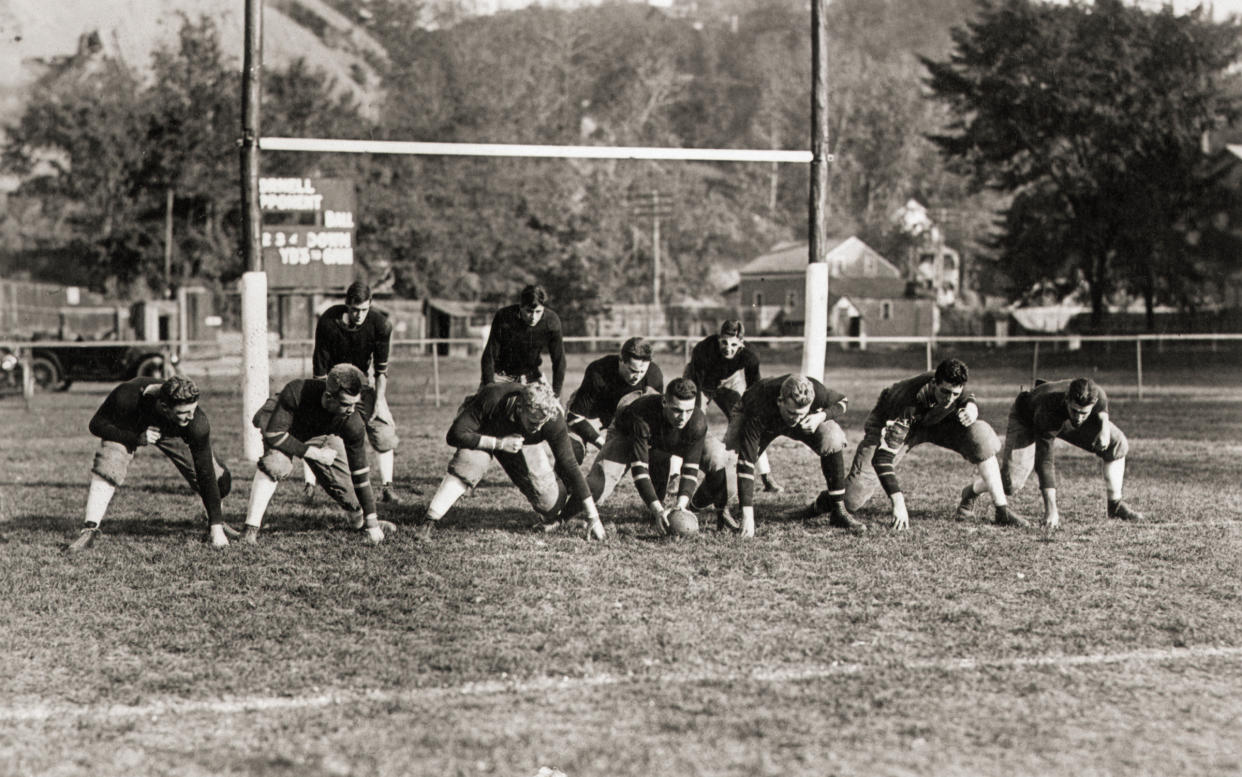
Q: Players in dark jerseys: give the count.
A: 11